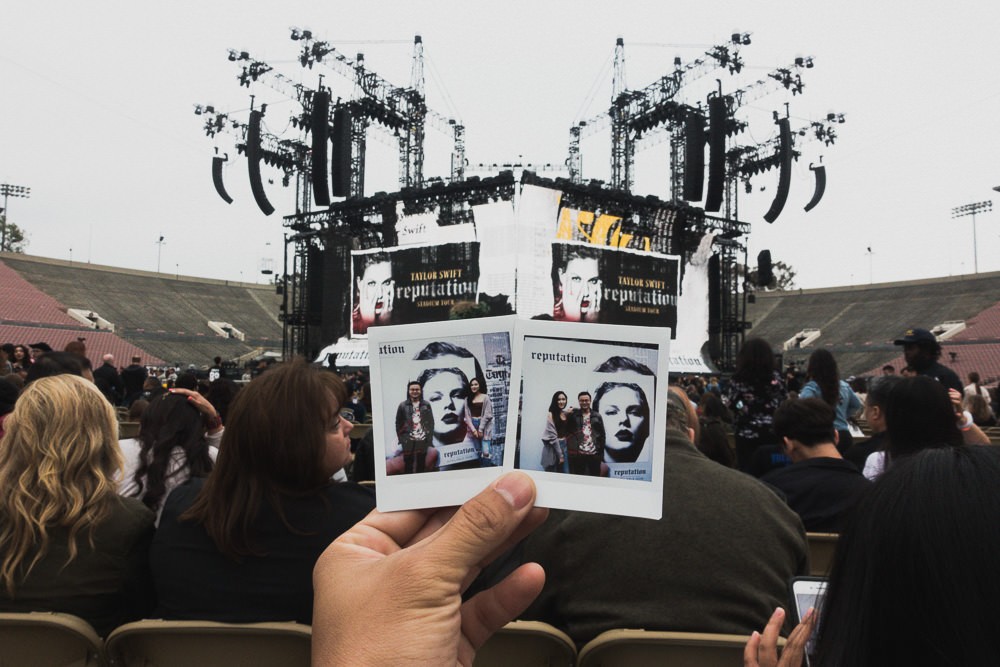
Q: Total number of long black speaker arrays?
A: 8